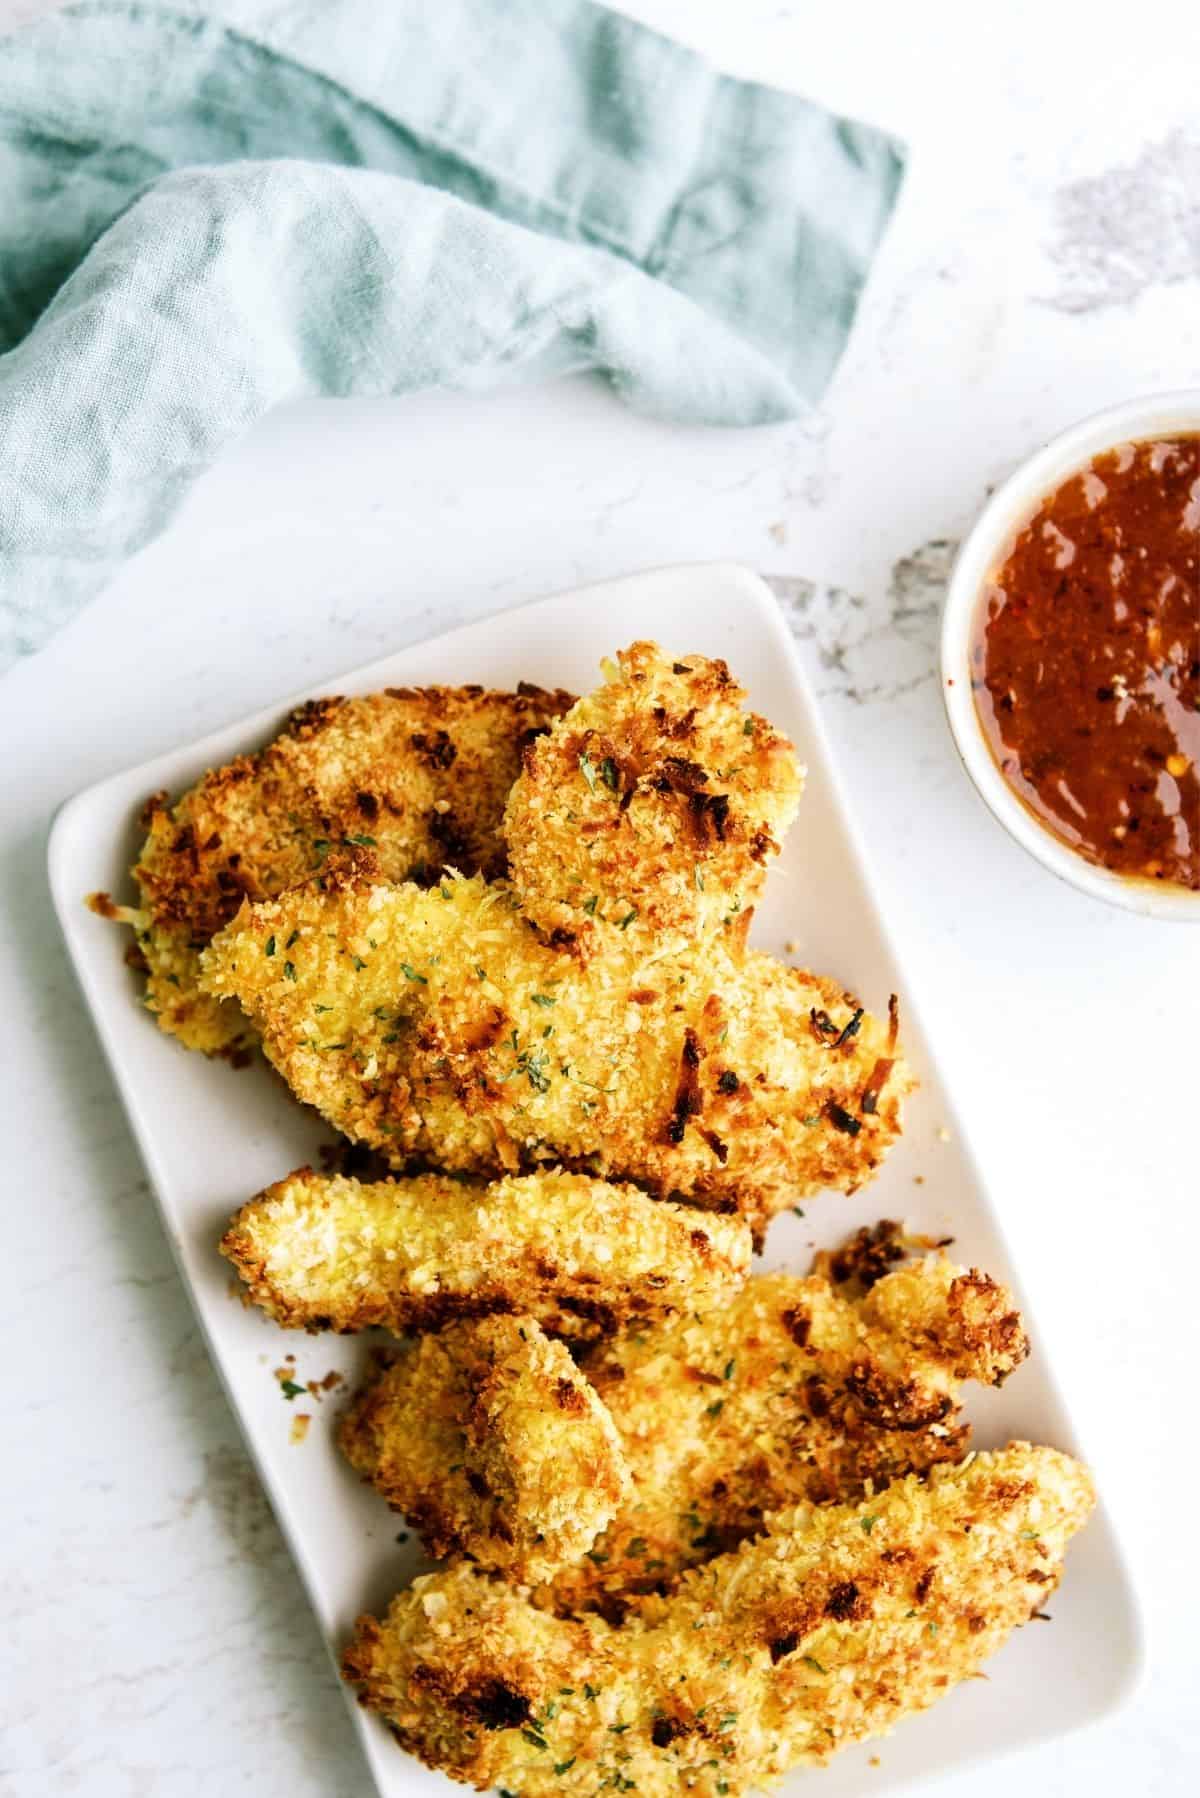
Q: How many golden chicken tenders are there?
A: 7